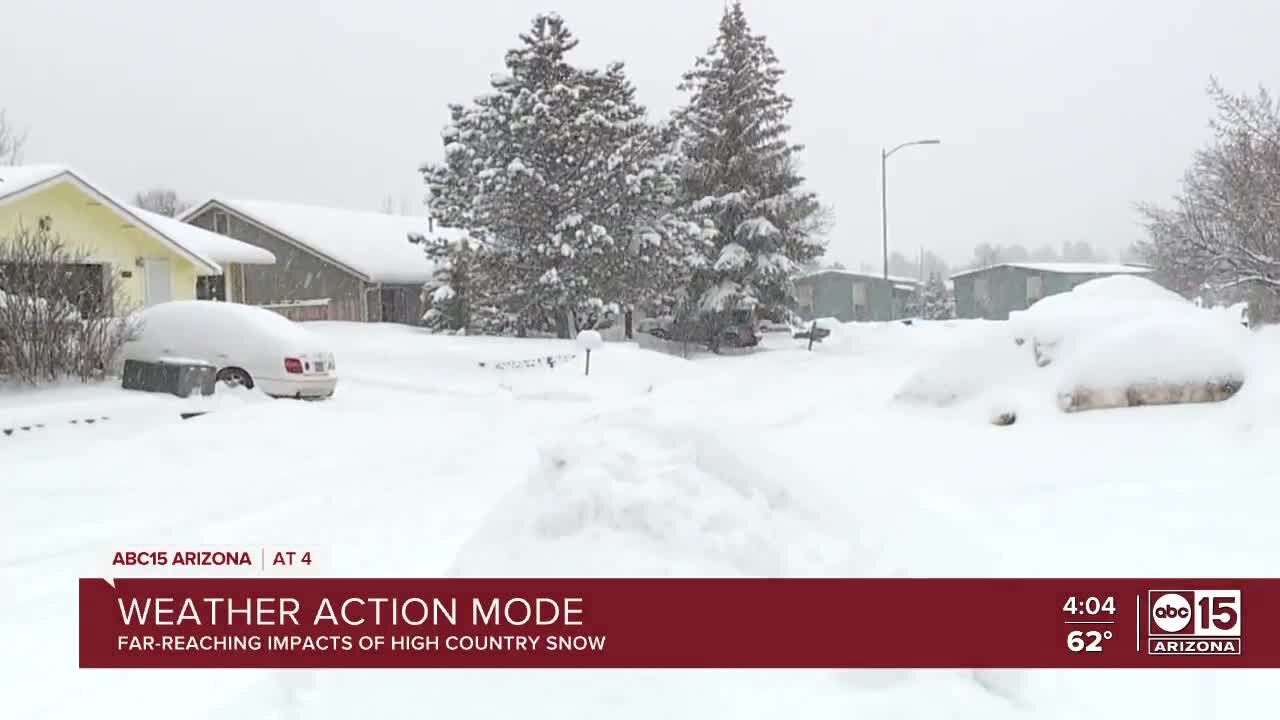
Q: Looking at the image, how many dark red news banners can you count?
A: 1